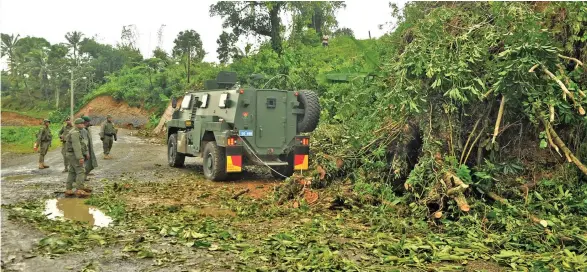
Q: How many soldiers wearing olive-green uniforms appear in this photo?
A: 5